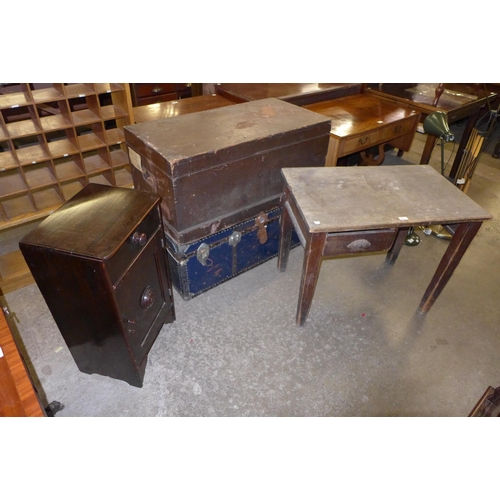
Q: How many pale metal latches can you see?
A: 2